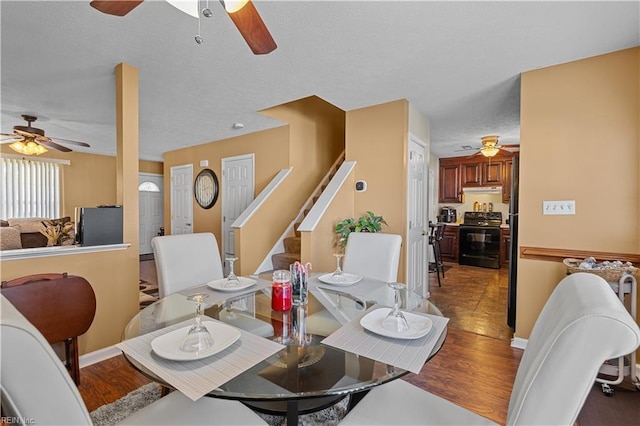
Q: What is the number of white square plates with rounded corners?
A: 4